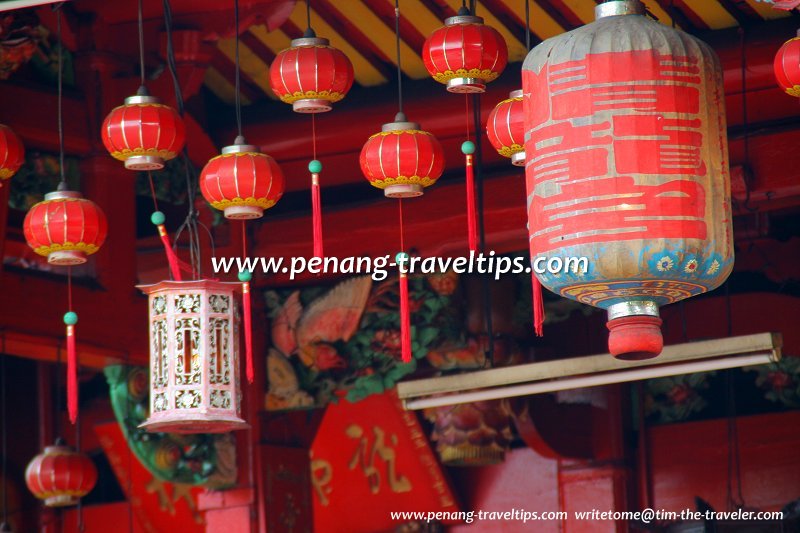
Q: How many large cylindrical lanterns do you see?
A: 1